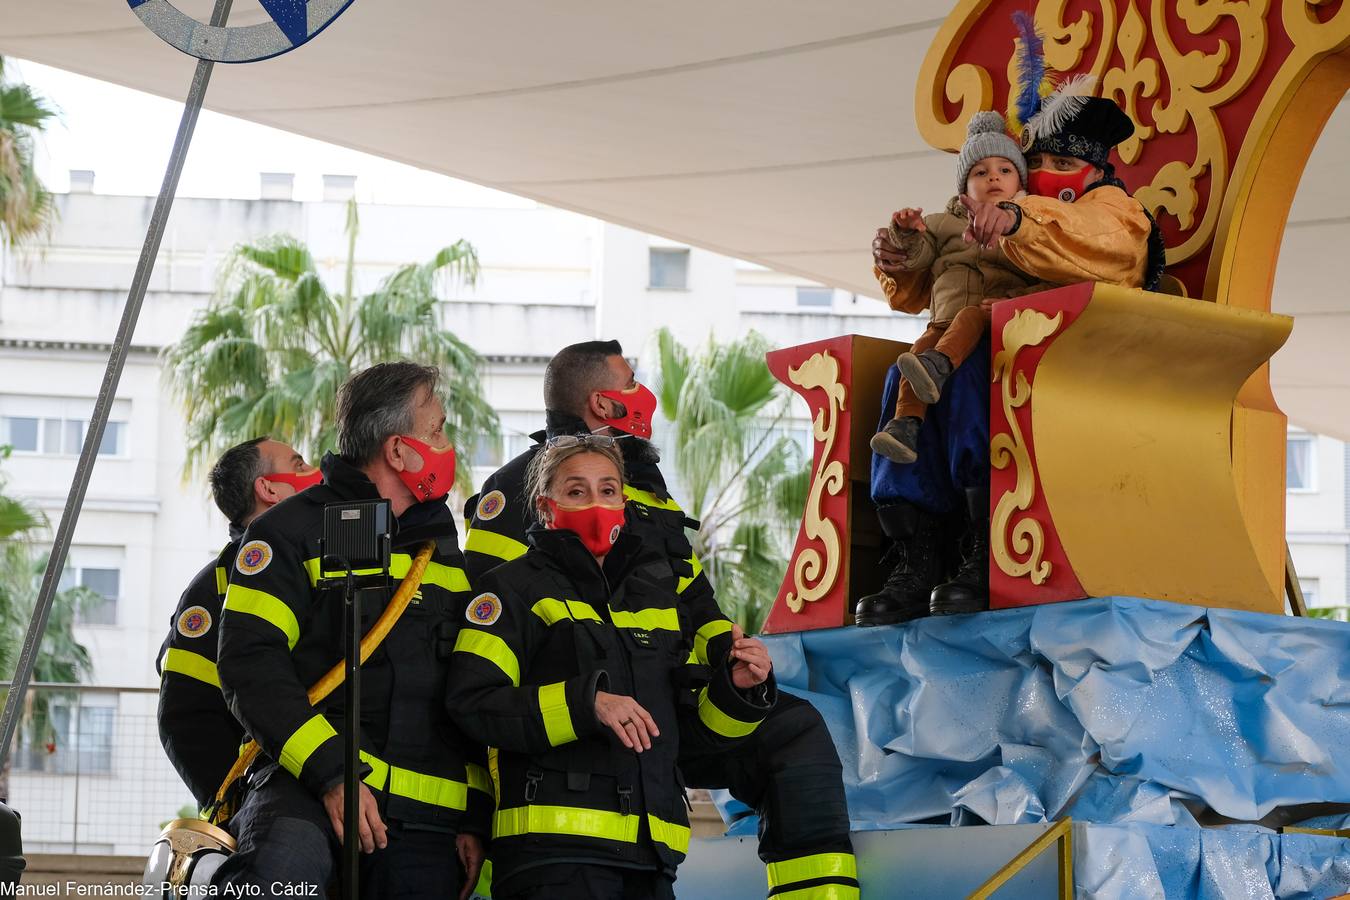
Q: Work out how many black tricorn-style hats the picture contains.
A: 1